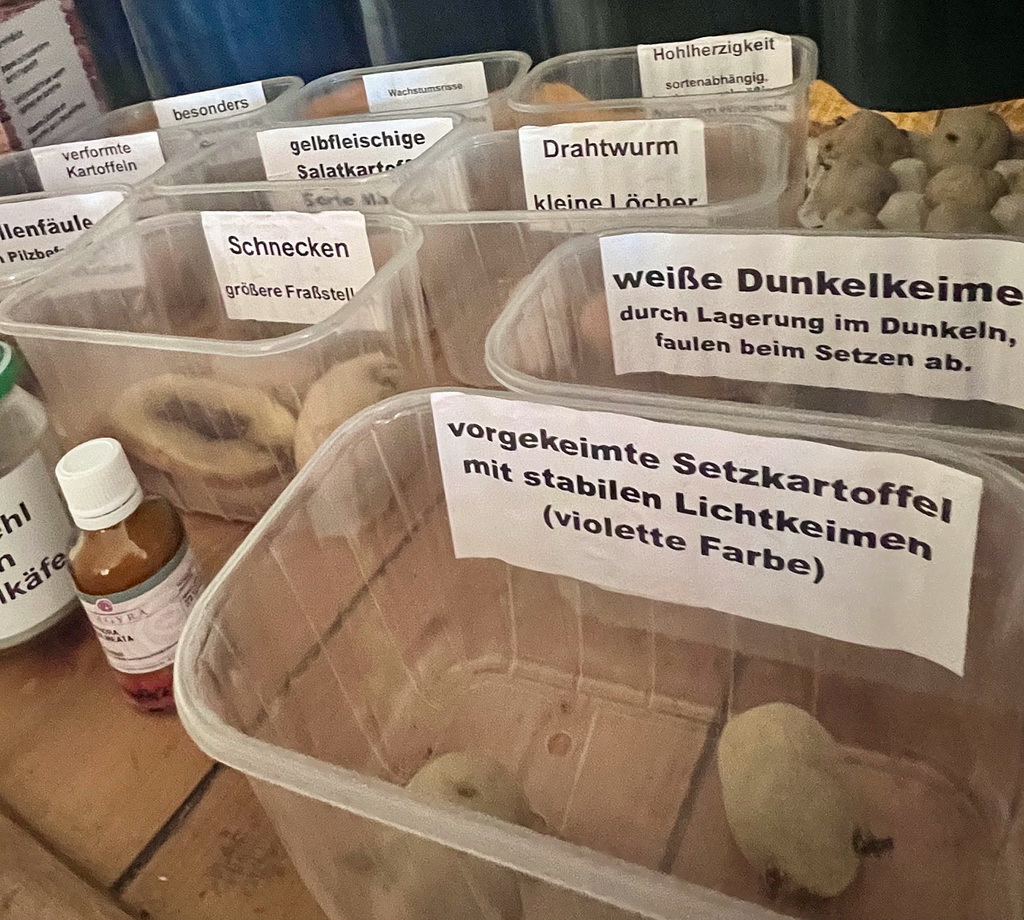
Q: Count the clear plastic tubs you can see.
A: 10